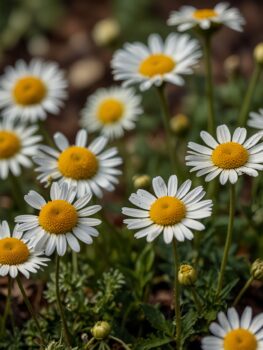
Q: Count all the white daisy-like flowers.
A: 12